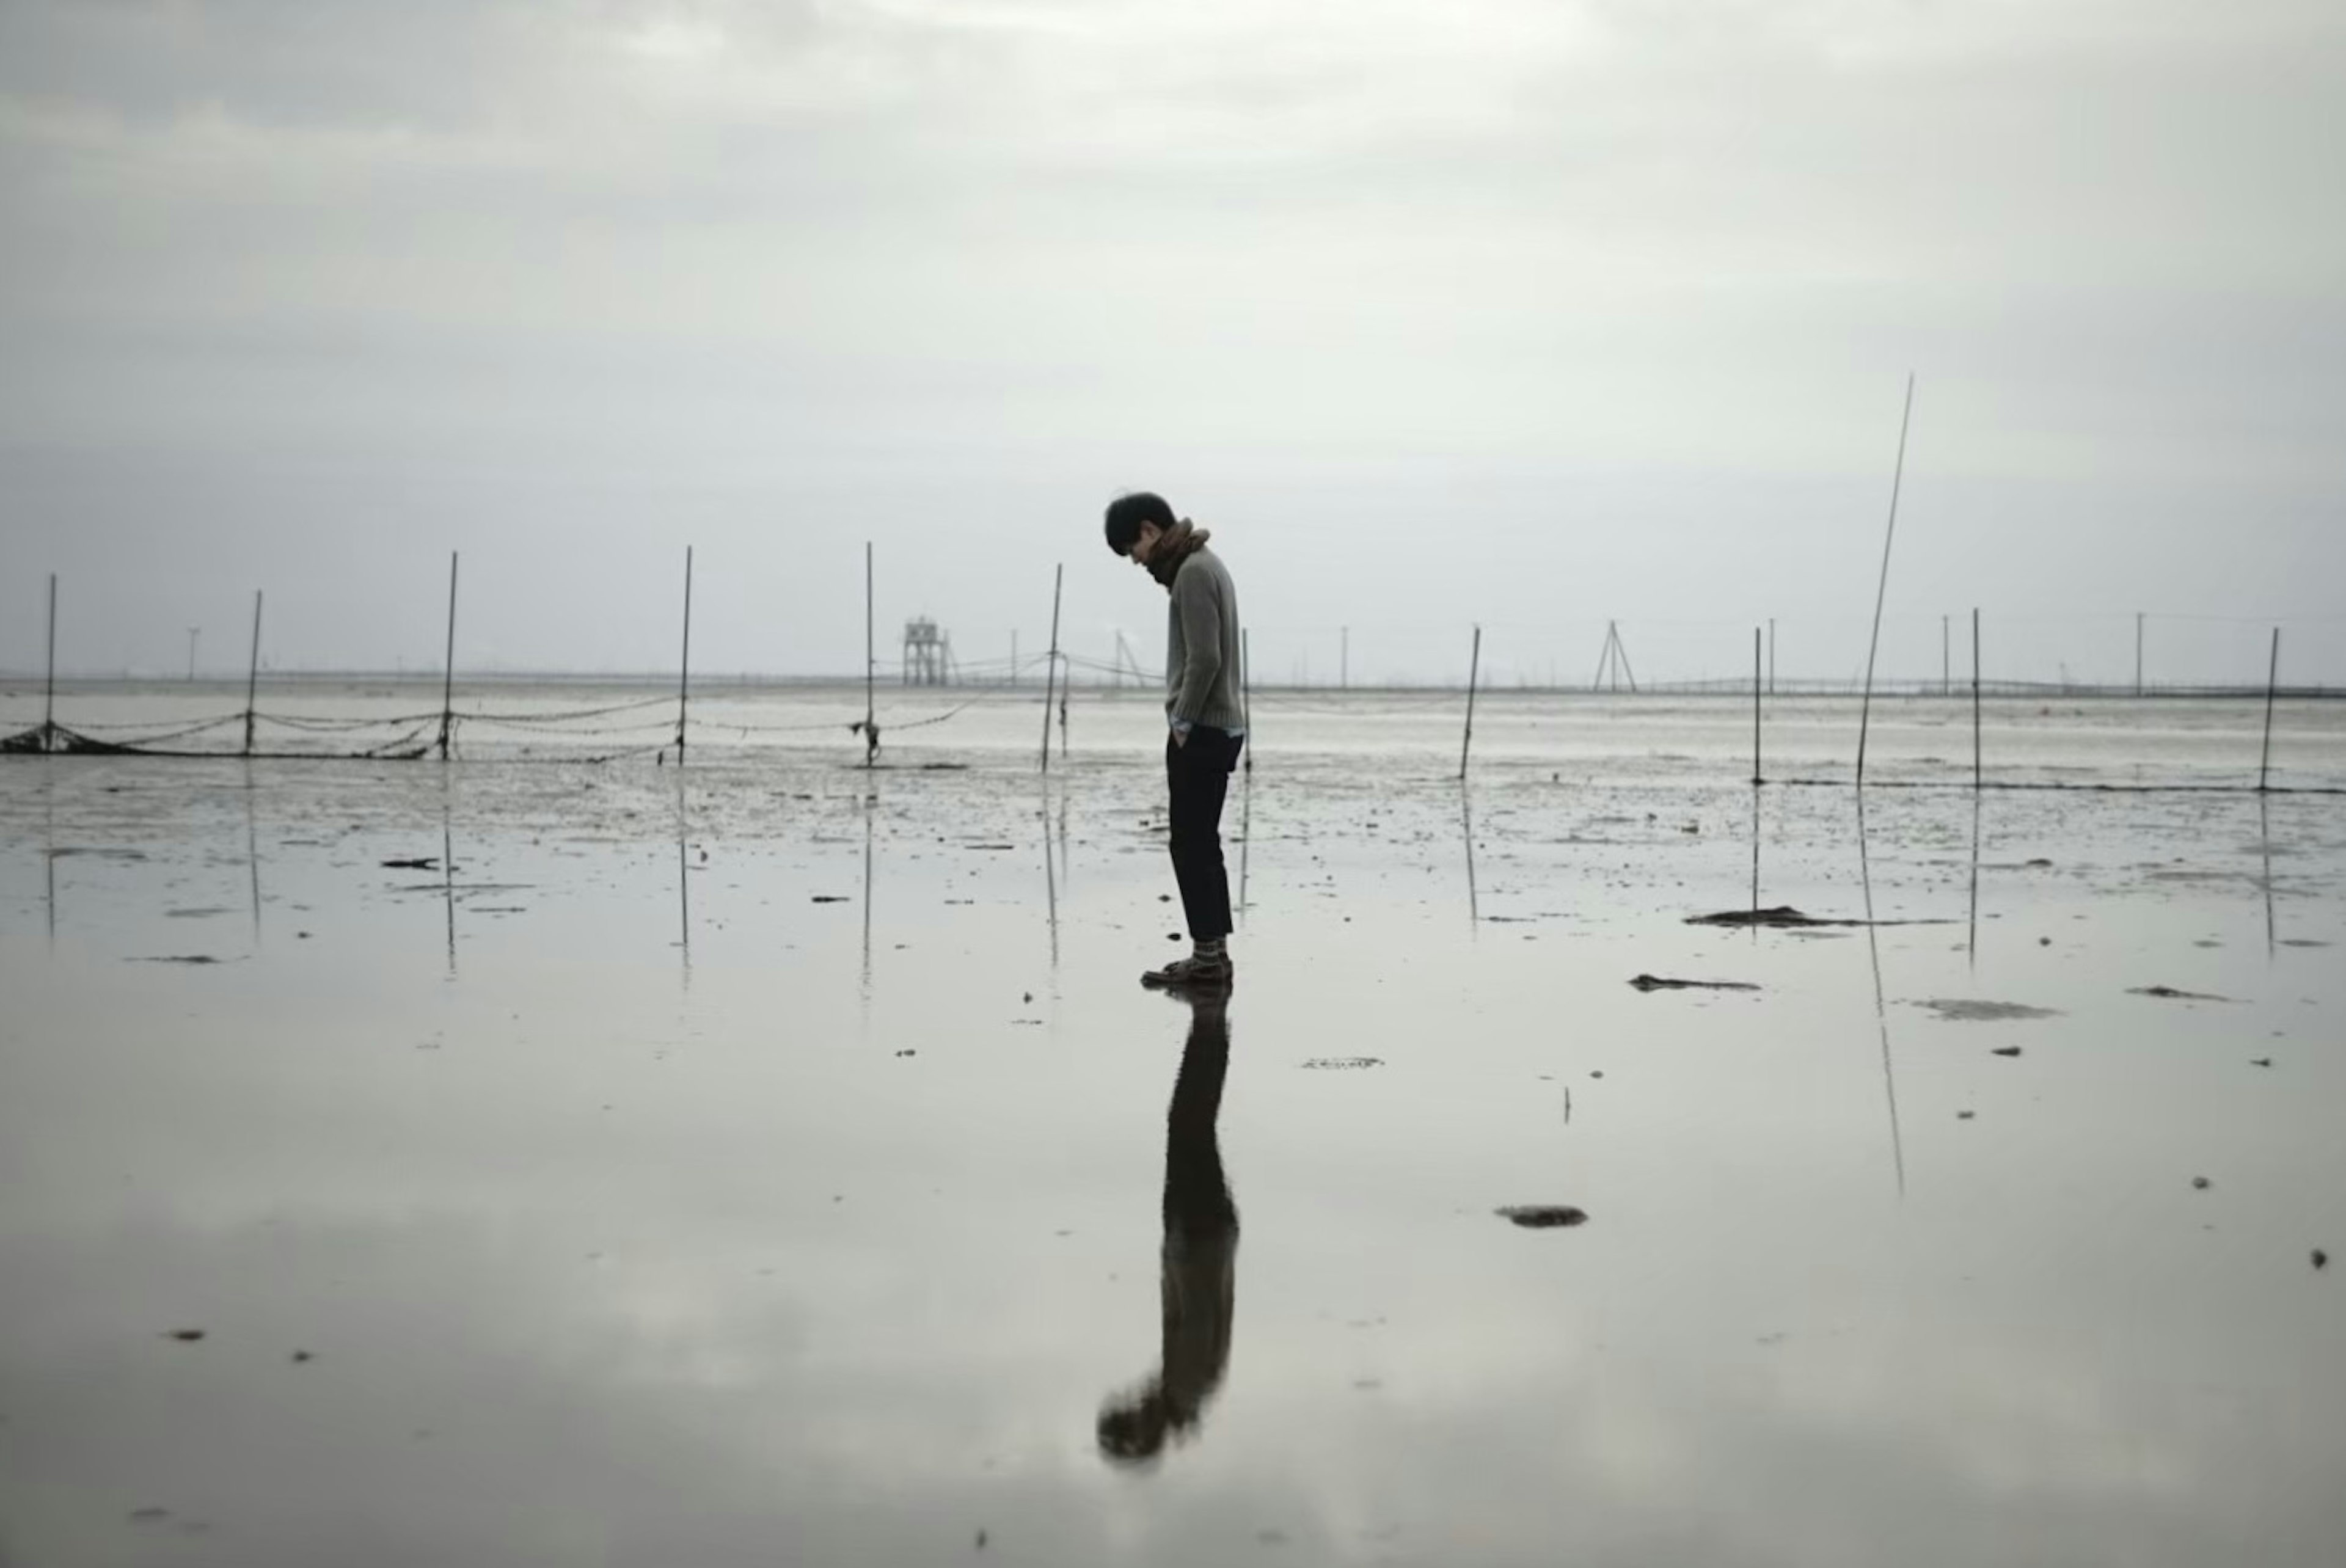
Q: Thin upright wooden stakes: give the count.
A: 12